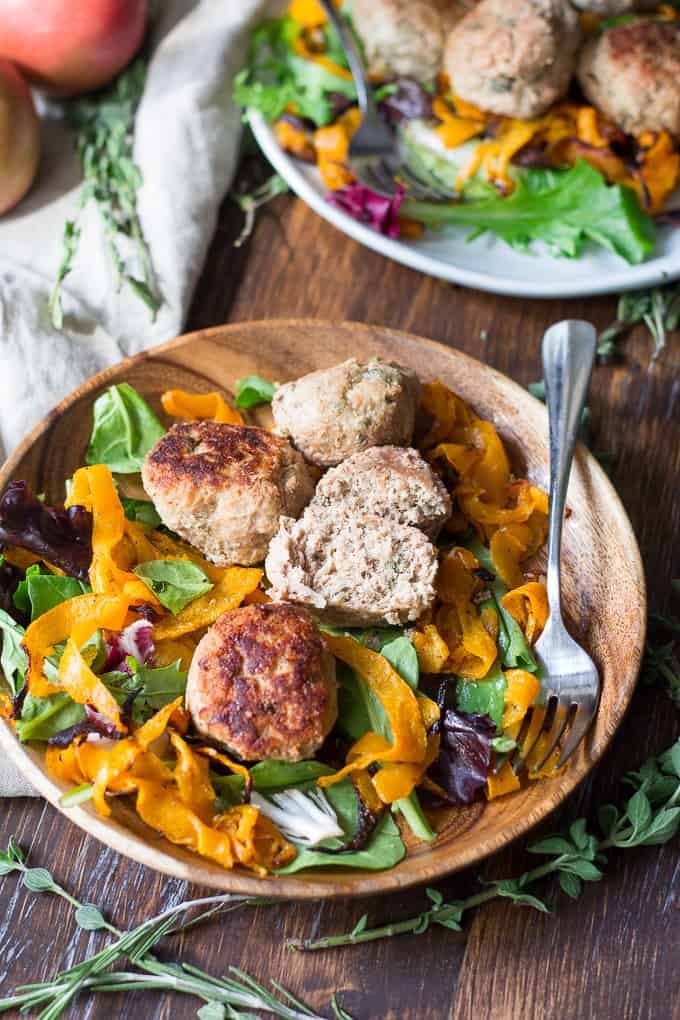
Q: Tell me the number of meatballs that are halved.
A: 1